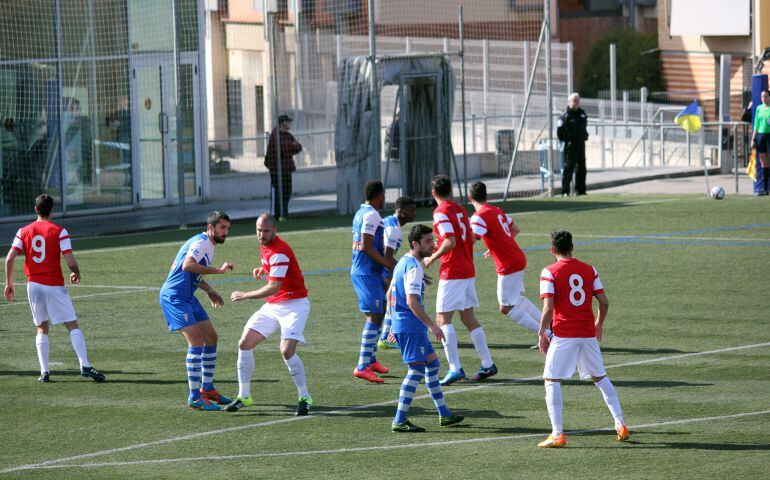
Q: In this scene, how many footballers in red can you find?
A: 5